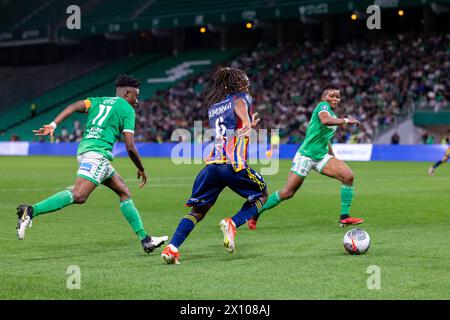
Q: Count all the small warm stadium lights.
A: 4